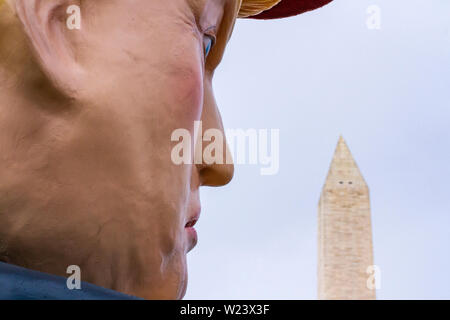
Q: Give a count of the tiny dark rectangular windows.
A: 2